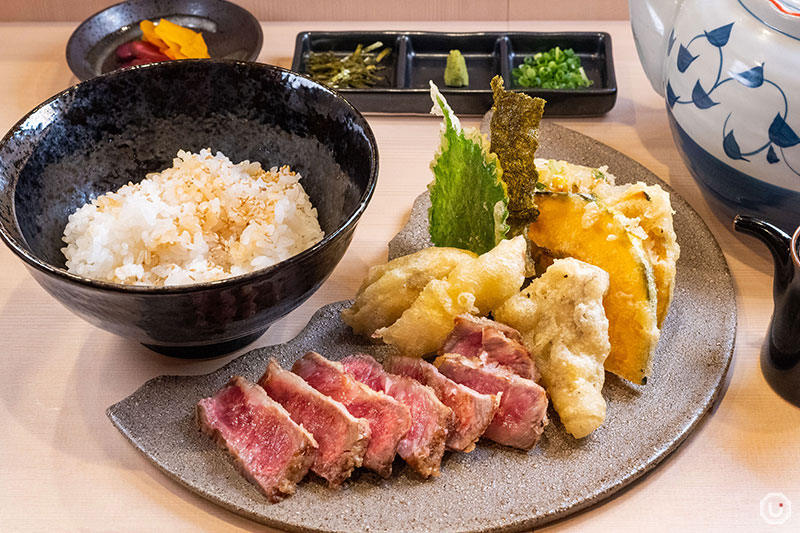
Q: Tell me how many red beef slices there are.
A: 7